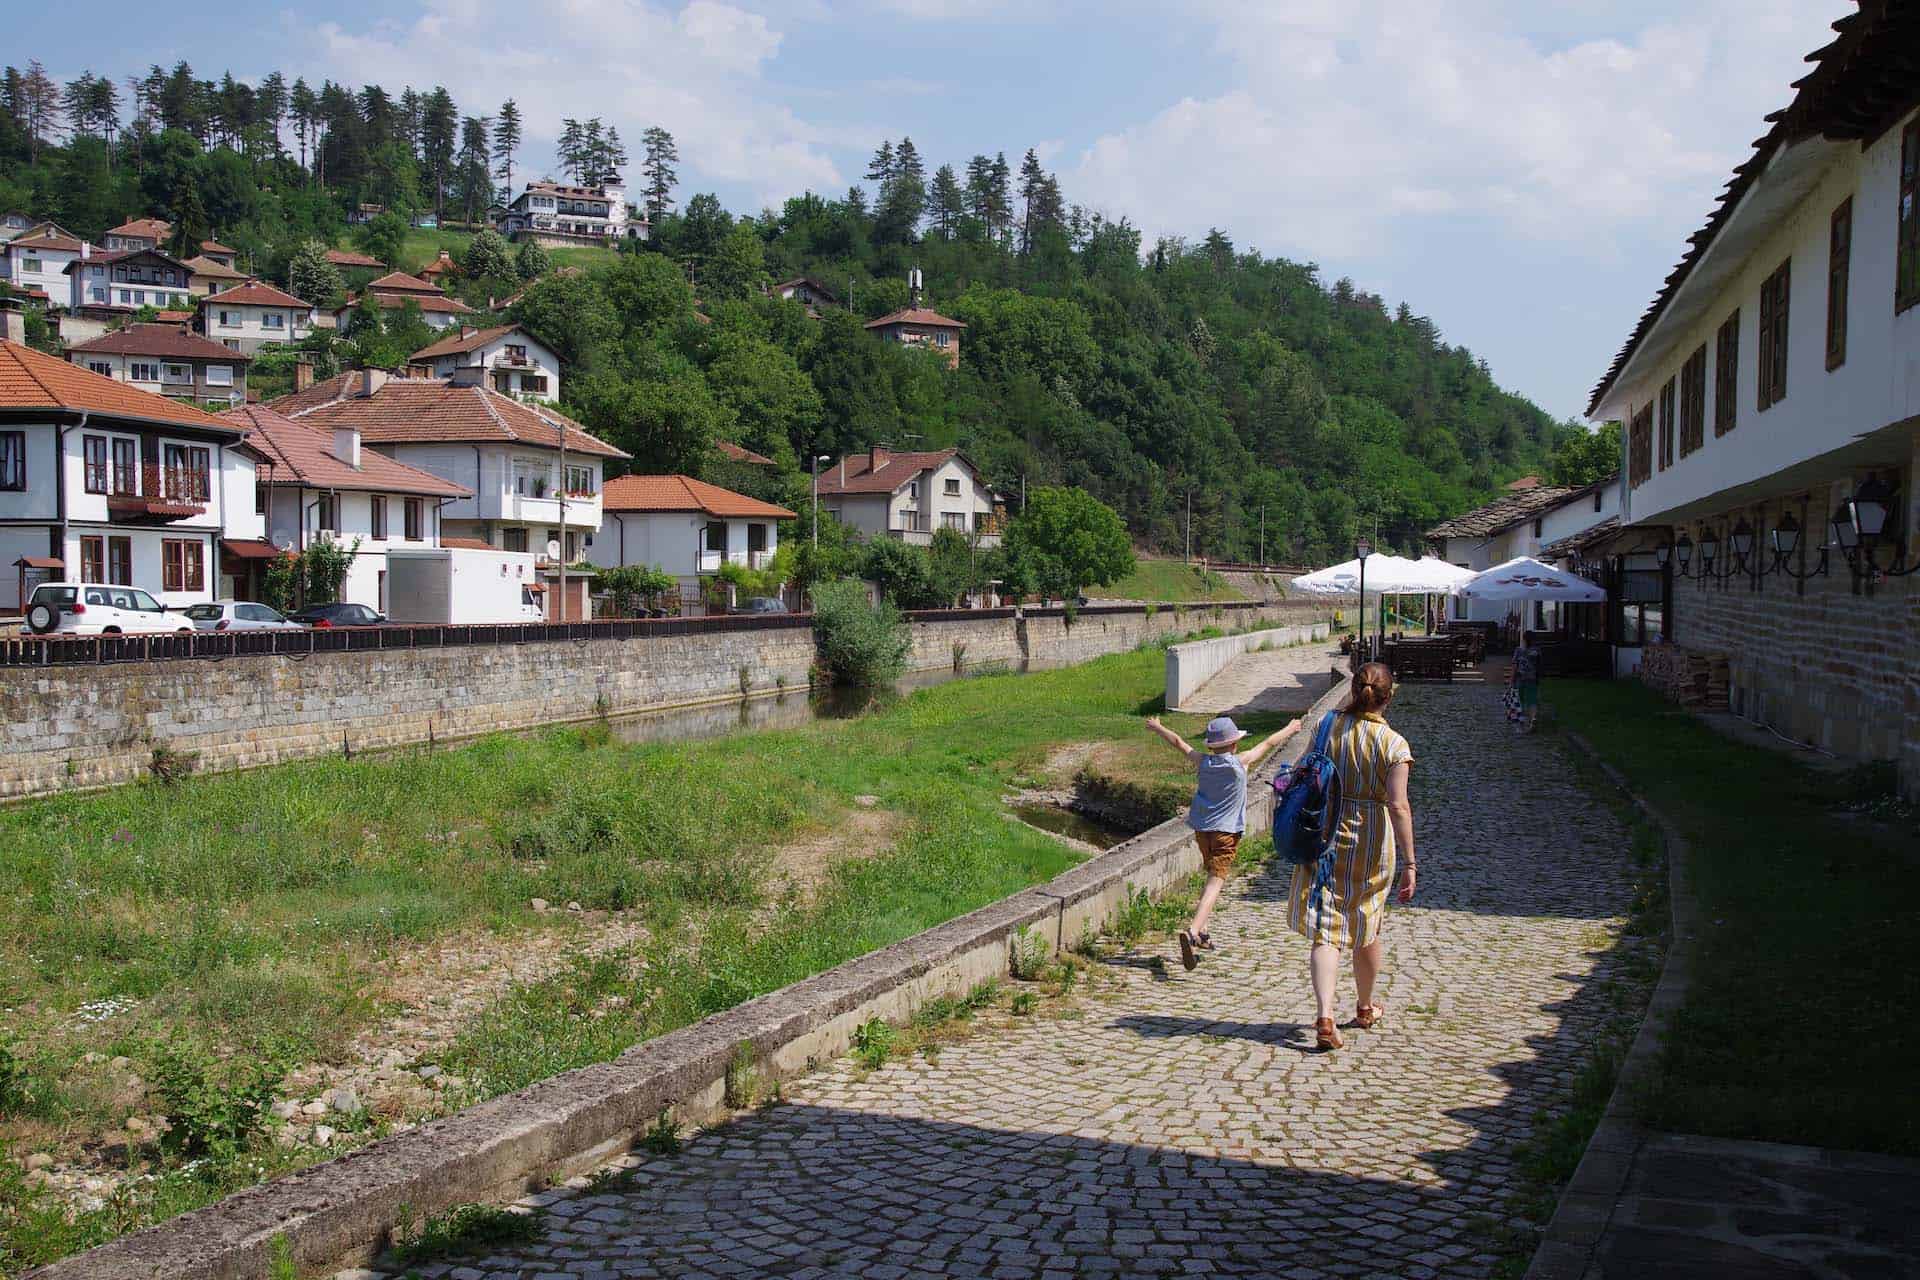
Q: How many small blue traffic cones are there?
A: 0